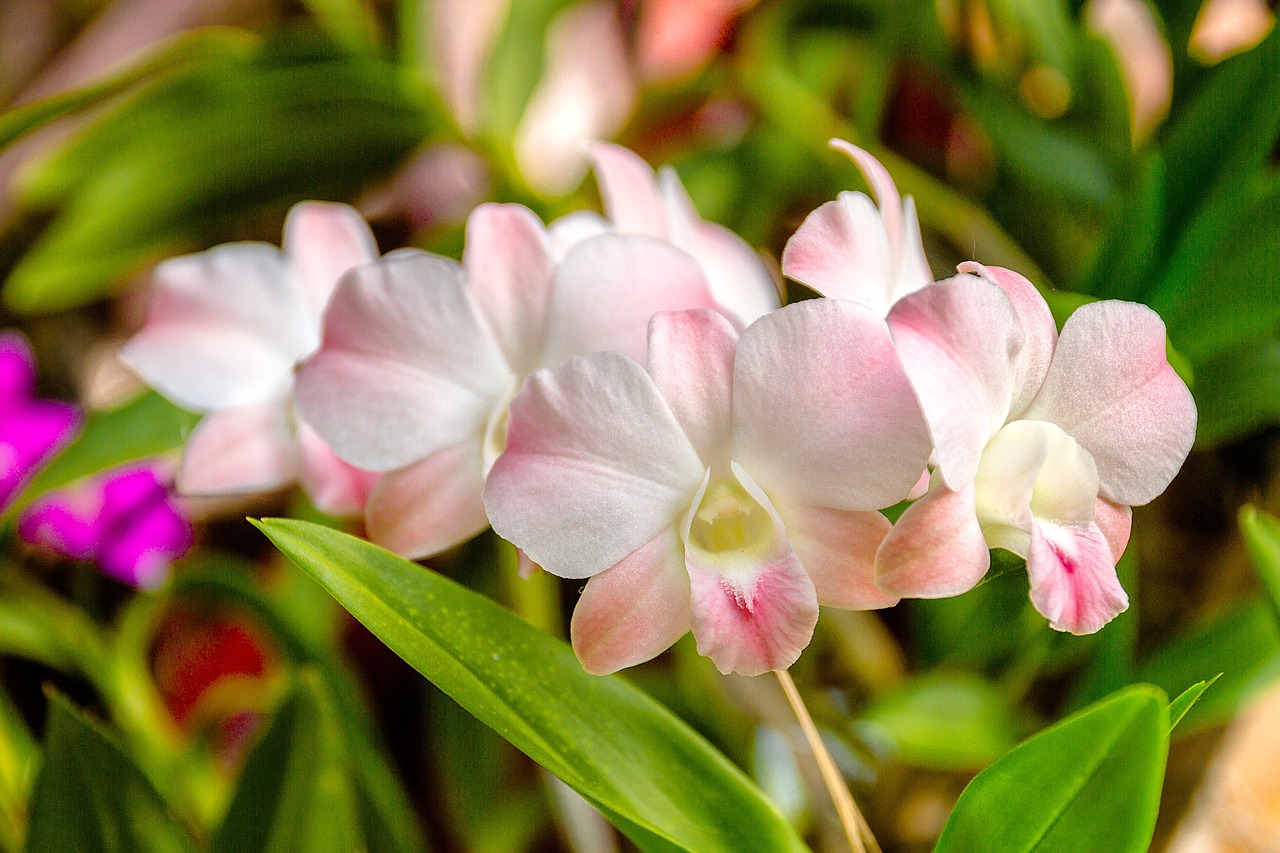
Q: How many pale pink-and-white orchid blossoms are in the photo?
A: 6